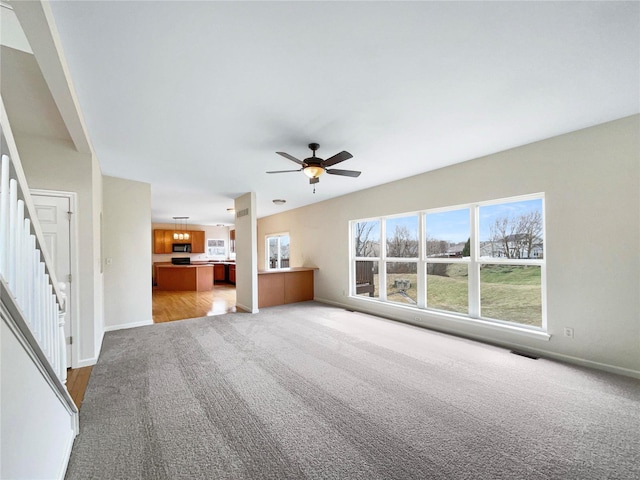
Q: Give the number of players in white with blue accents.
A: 0